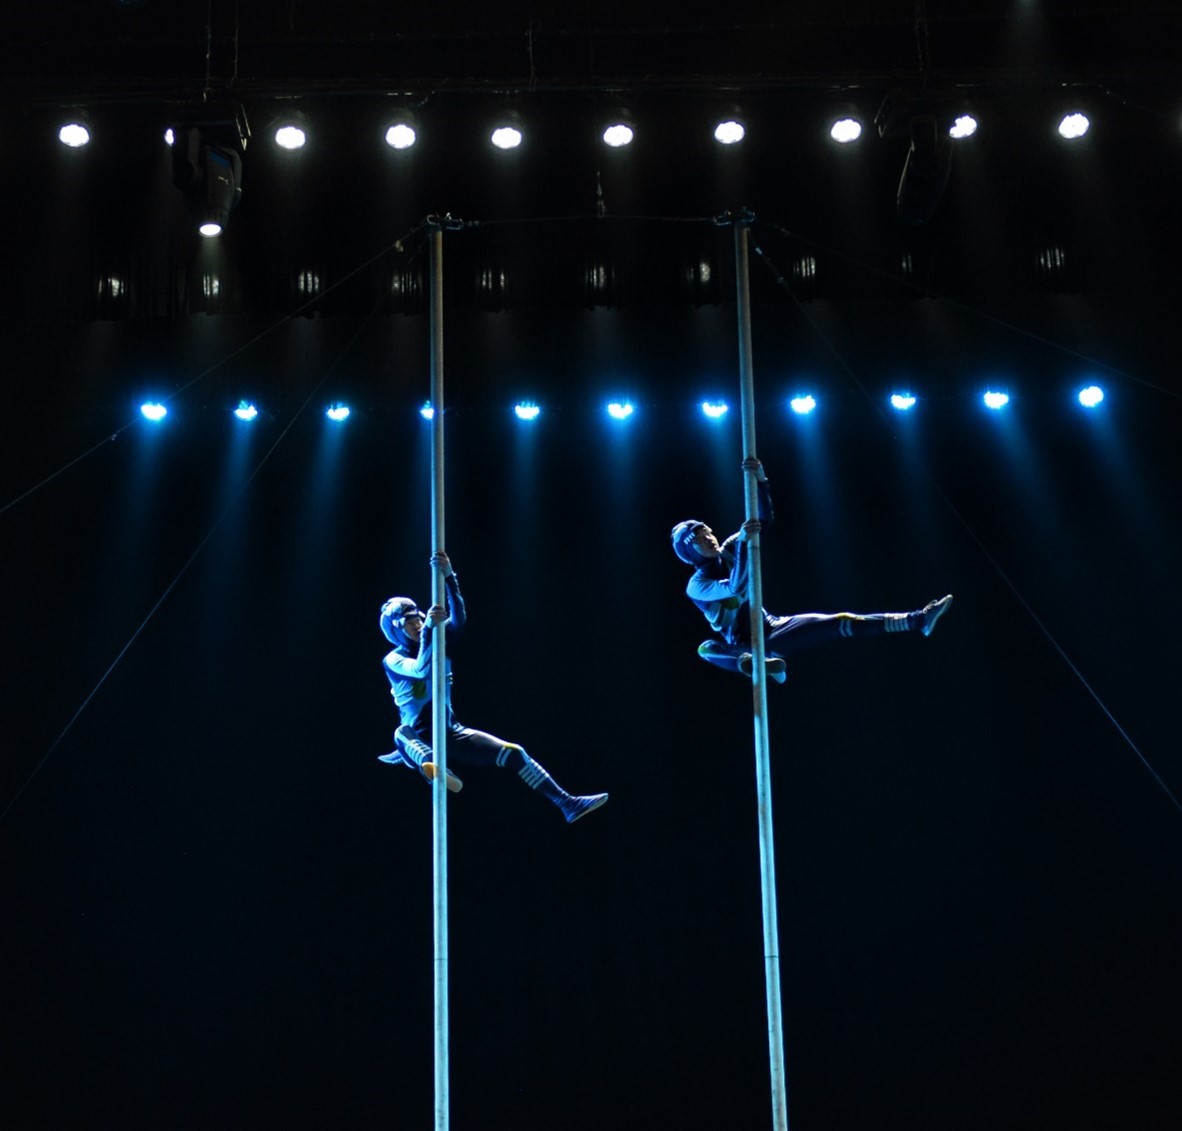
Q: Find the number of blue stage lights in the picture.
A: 11